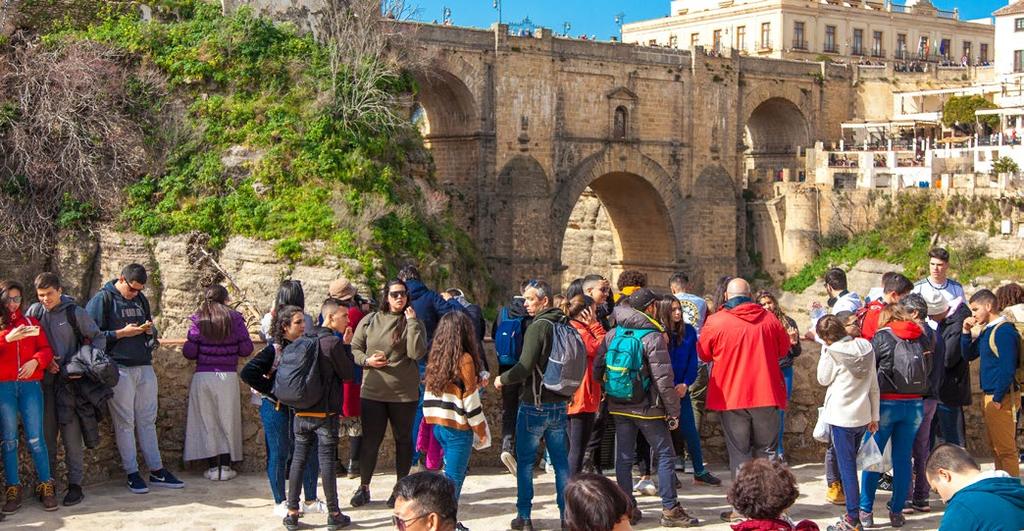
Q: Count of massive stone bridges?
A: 1